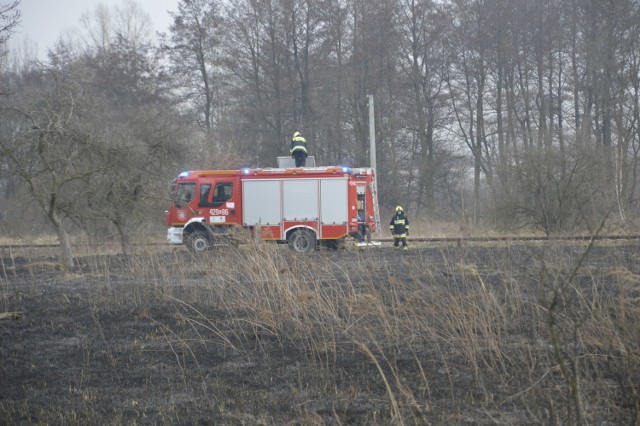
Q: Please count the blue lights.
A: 3